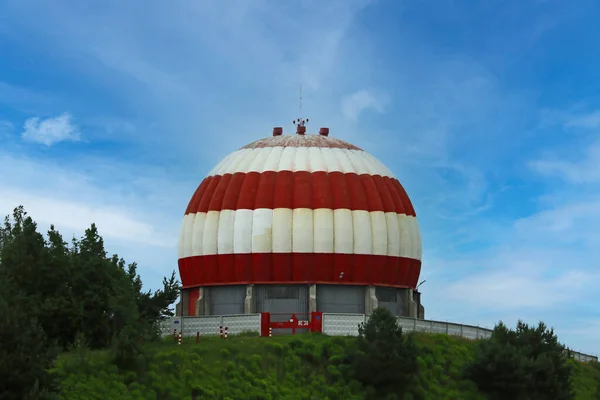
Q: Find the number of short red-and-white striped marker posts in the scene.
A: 5